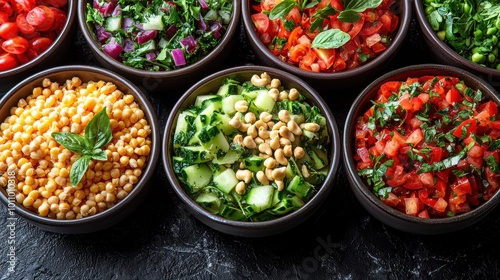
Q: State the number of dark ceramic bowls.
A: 7